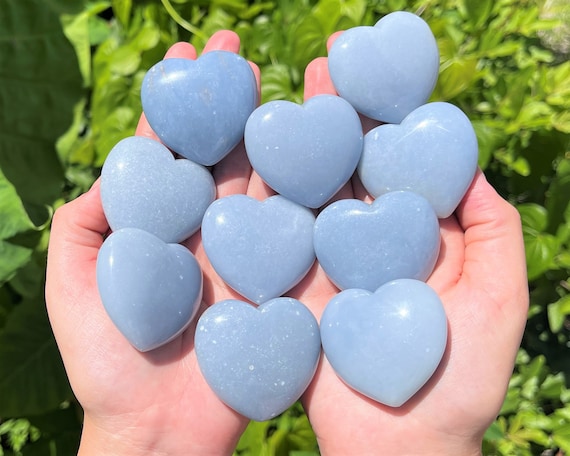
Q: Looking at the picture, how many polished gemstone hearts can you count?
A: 10